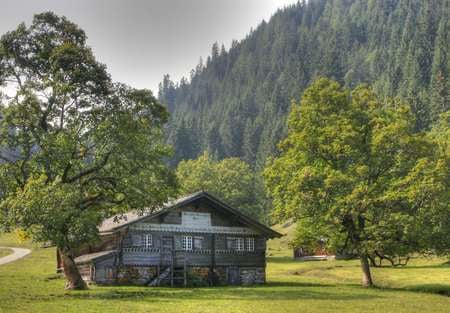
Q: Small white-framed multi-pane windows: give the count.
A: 4